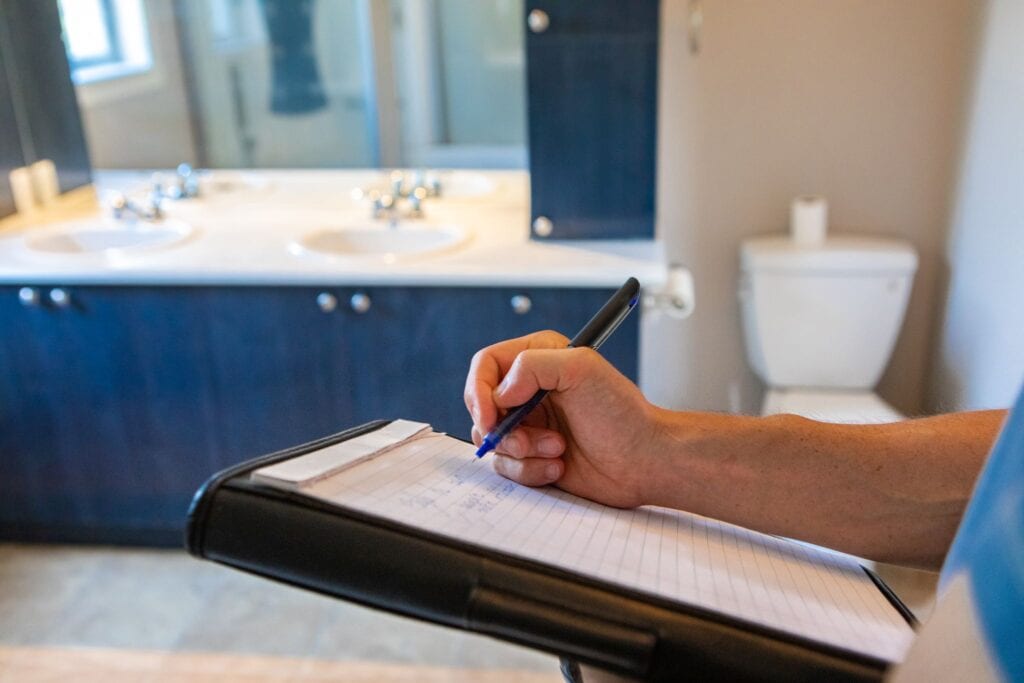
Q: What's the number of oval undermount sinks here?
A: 2